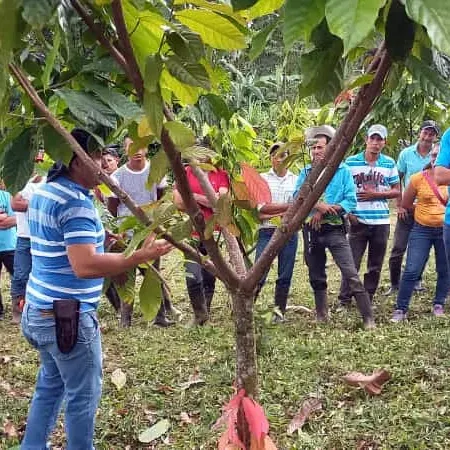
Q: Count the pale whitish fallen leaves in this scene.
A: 2